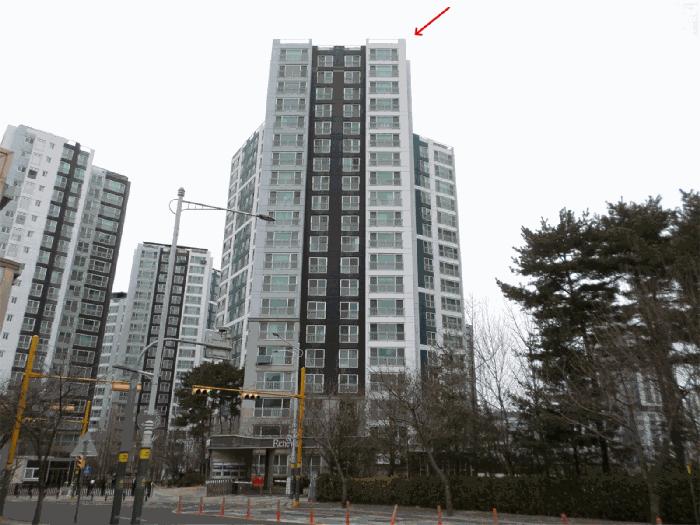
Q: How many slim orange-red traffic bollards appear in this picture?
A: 12